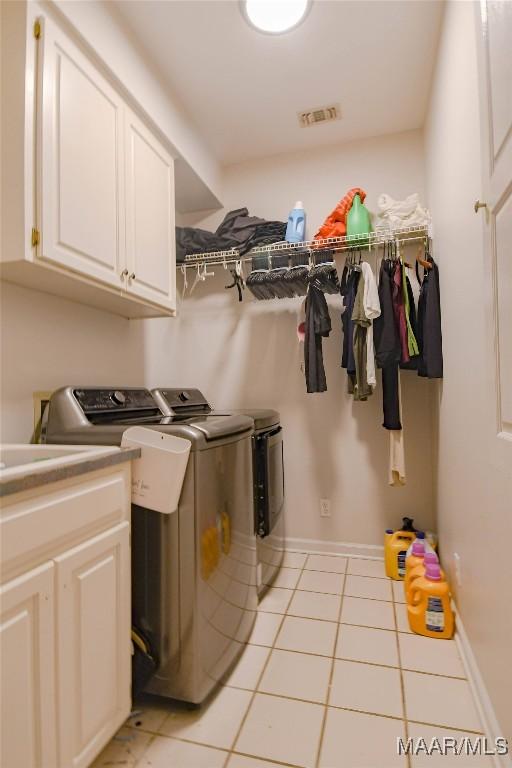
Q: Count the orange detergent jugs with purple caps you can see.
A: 3